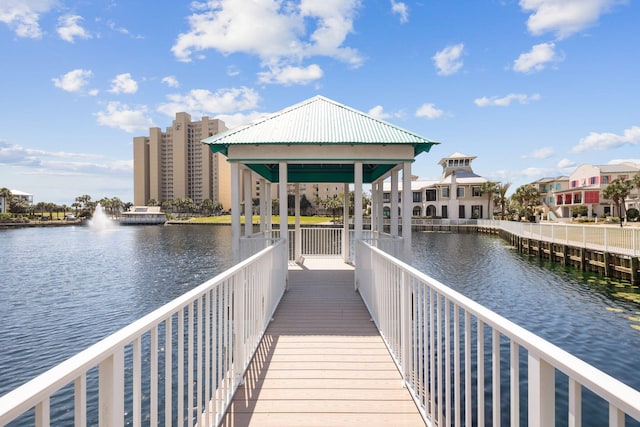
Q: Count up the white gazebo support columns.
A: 12